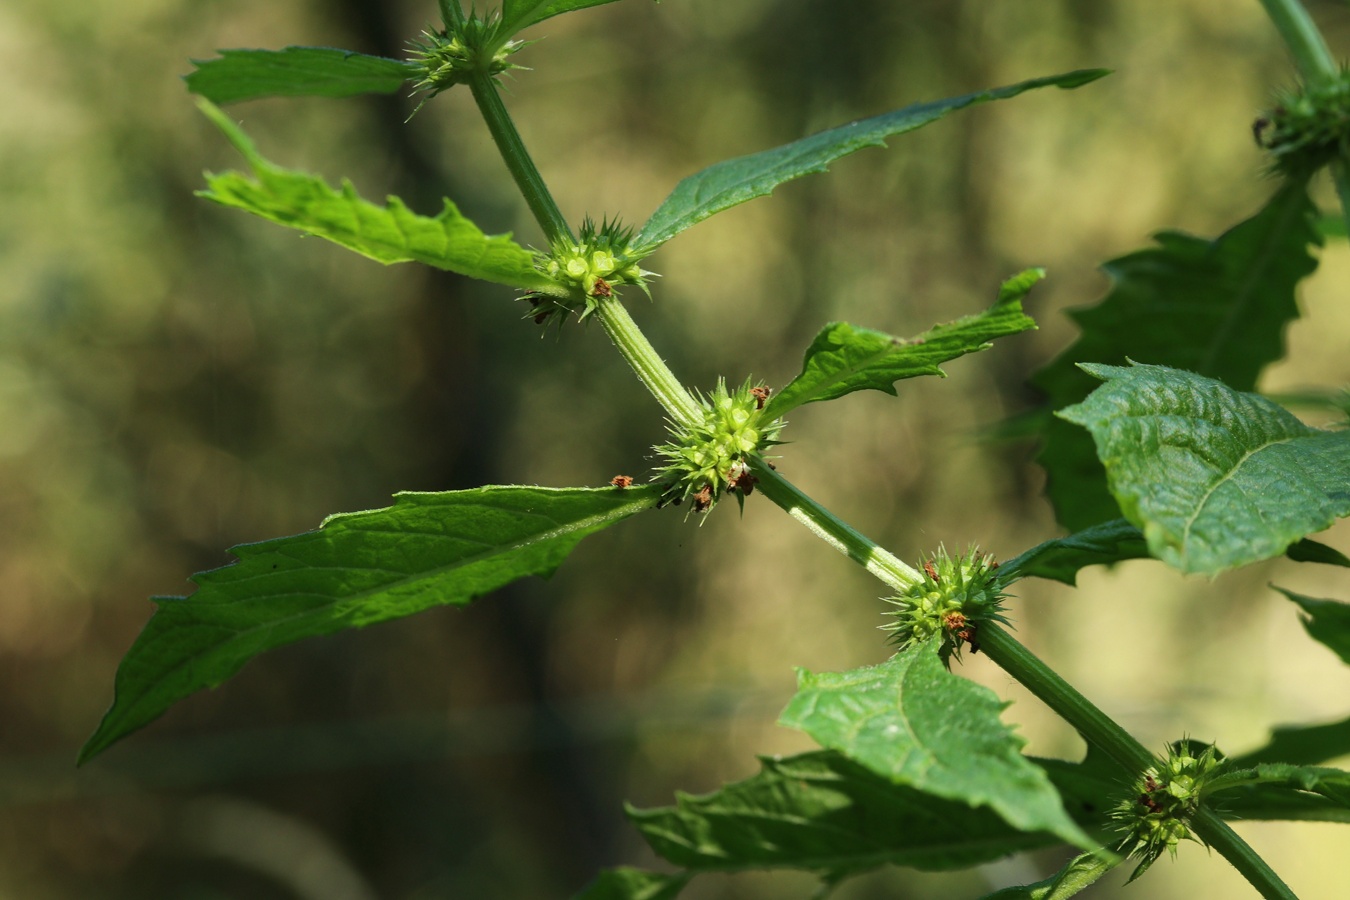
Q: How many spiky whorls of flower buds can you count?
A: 6